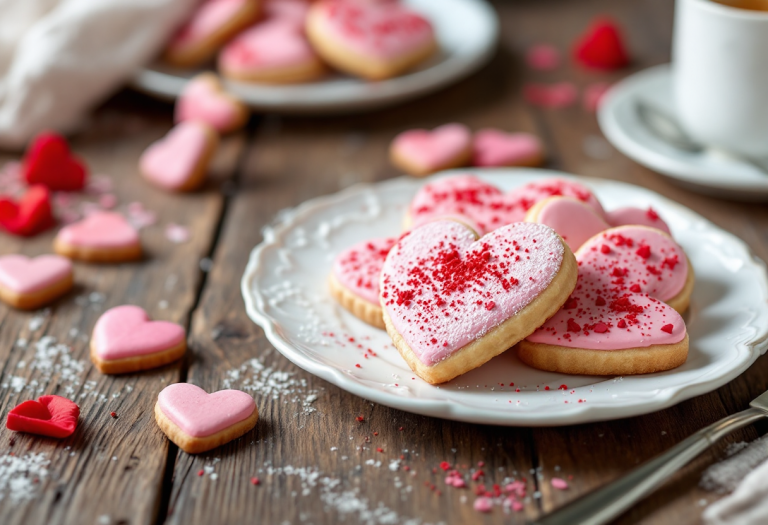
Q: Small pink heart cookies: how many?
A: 8